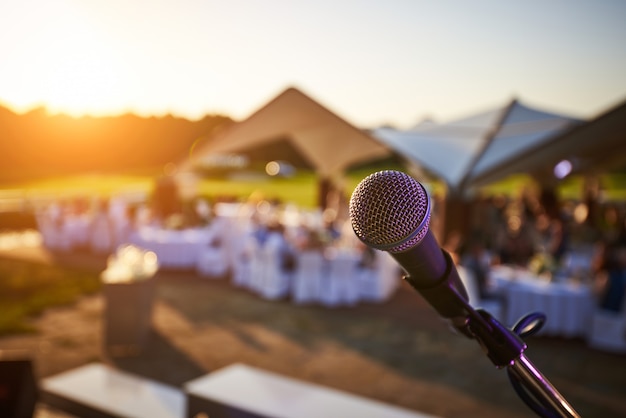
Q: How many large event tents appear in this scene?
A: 3